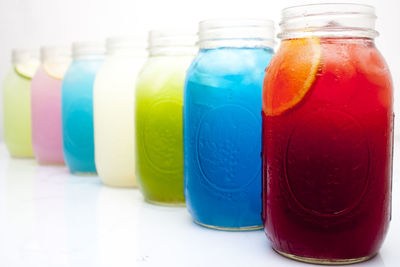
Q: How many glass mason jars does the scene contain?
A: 7